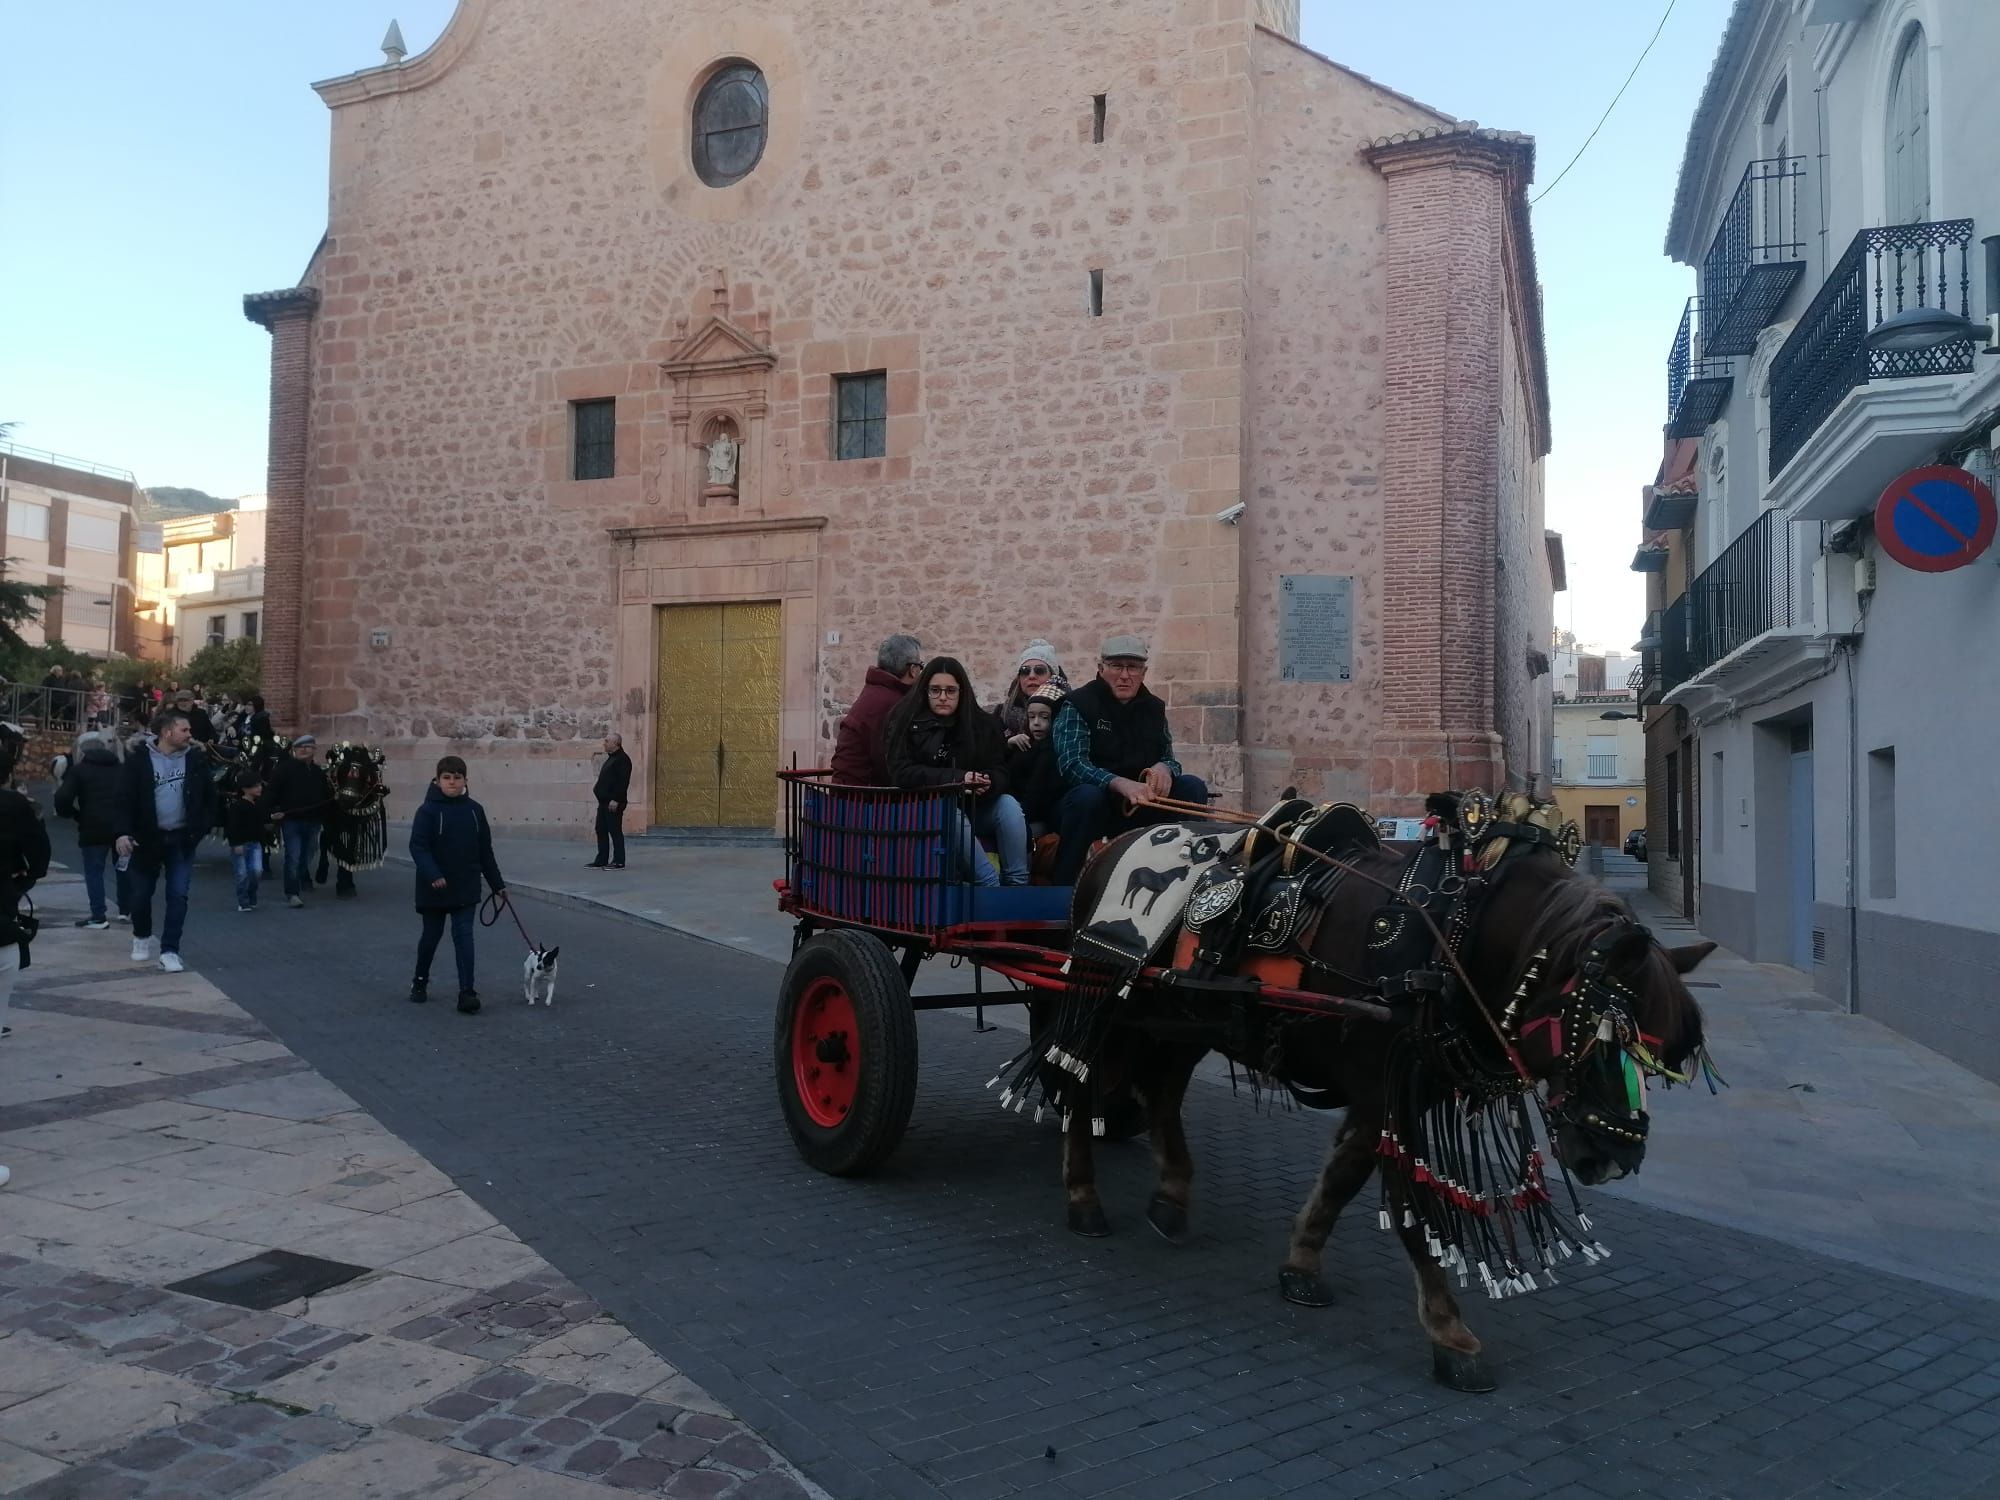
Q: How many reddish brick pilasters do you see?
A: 2